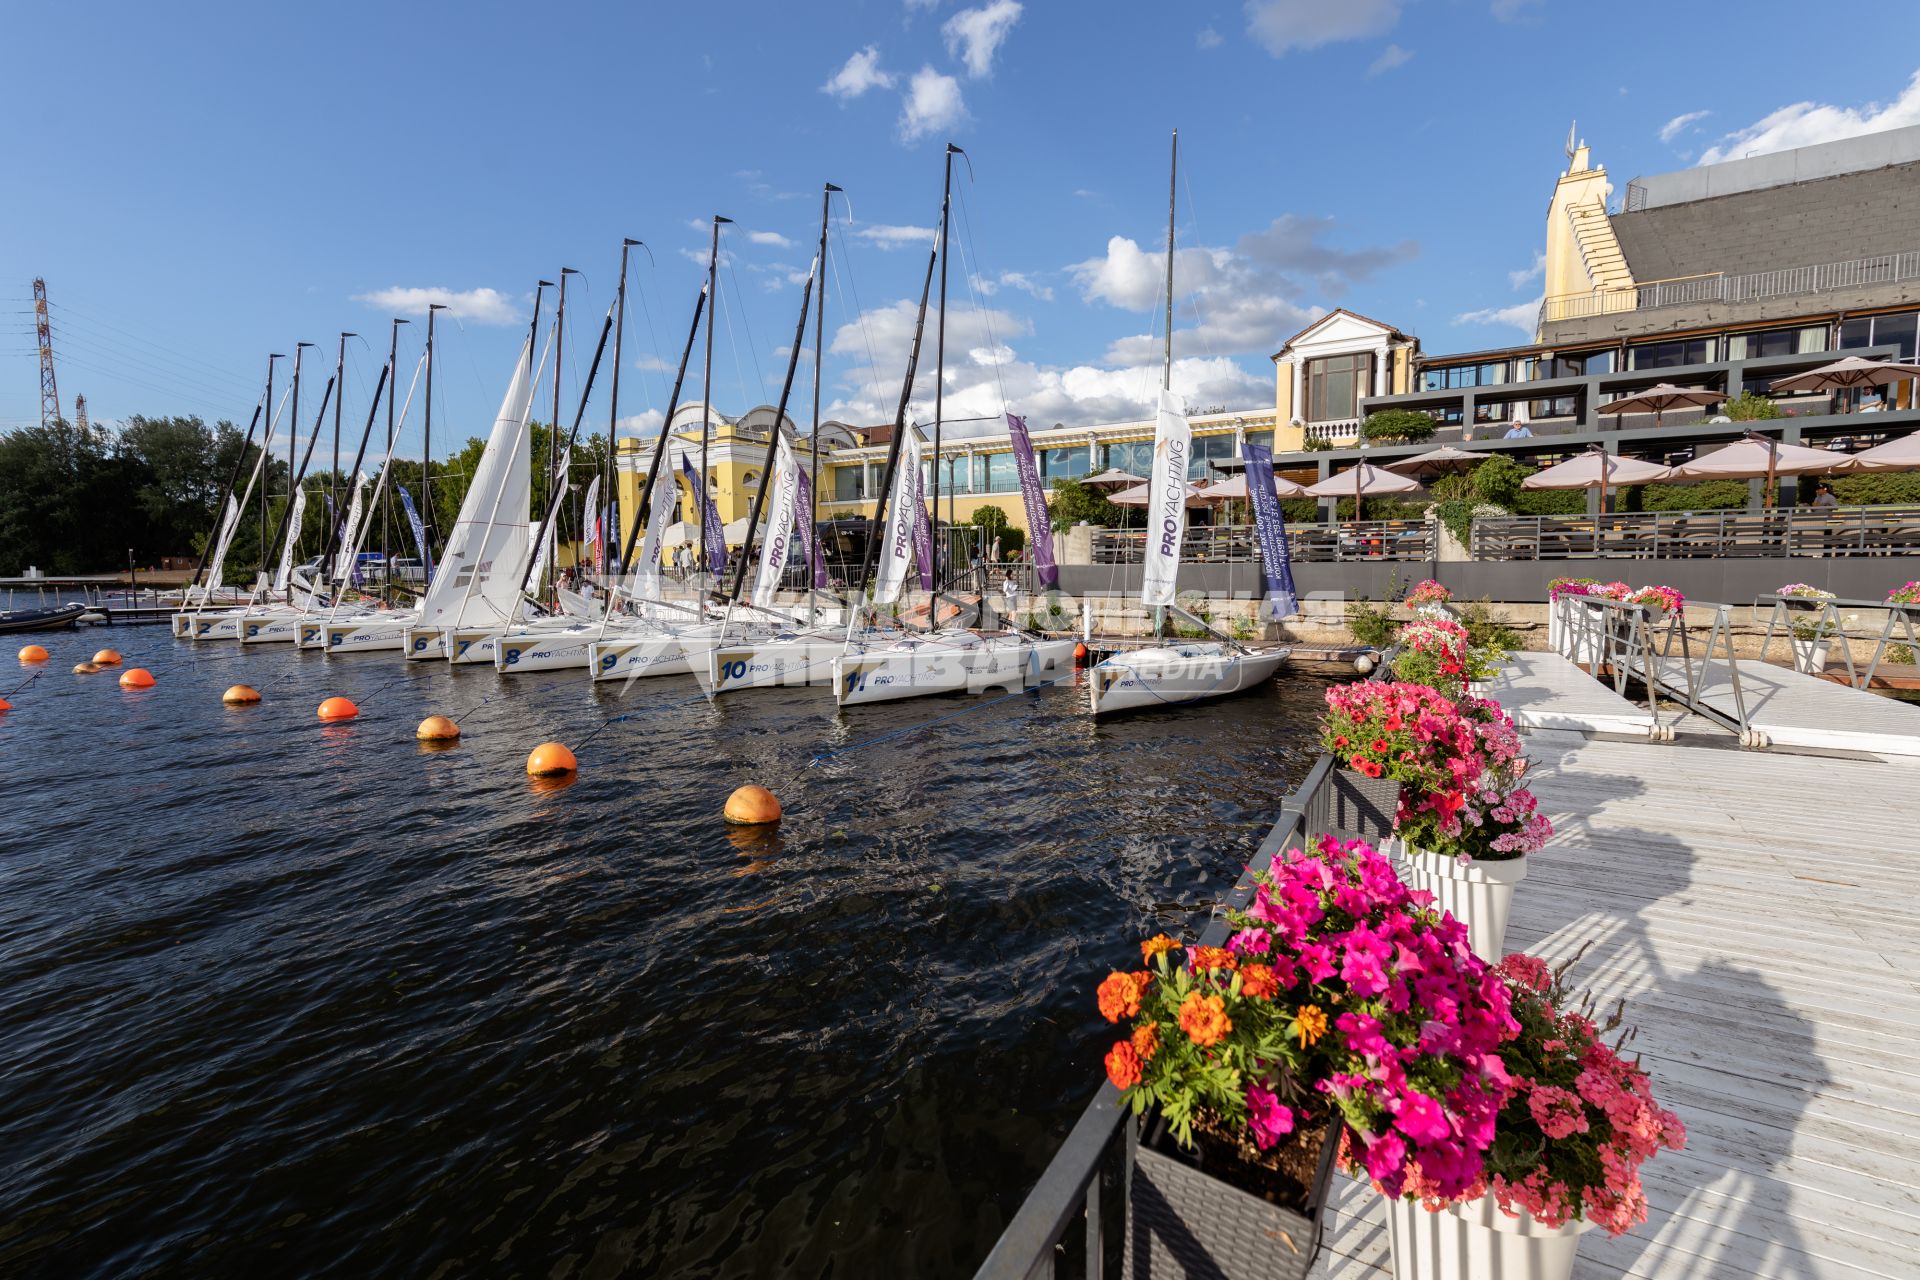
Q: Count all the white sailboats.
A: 12